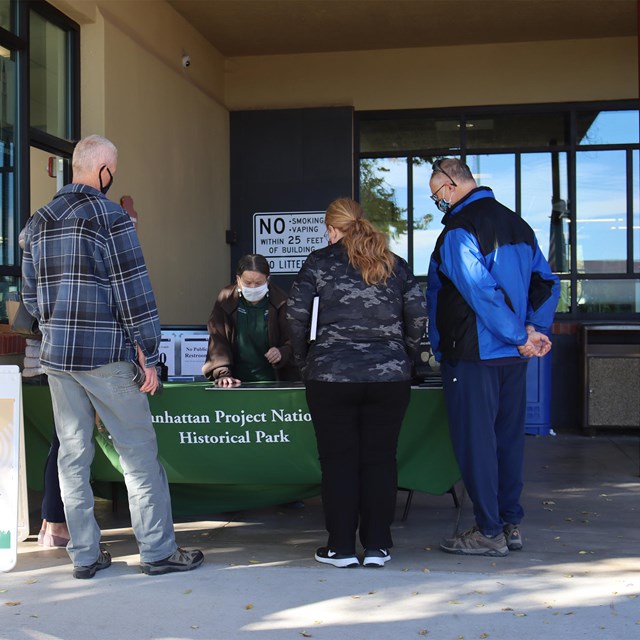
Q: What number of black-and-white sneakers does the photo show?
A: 2